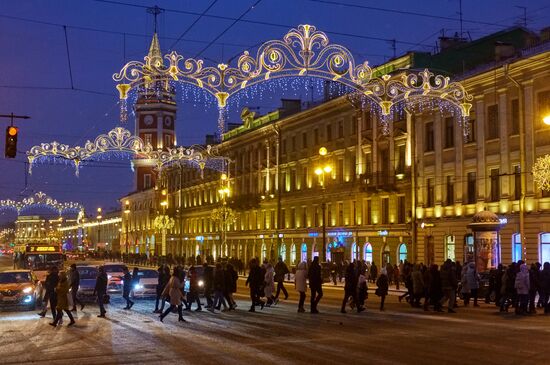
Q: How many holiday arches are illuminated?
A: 3